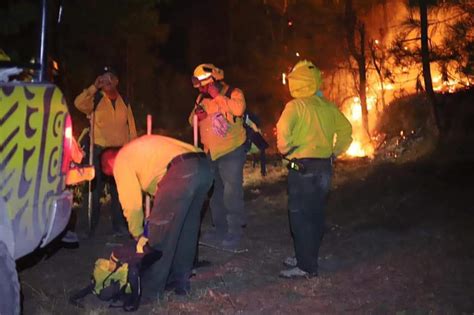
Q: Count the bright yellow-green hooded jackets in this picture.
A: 1